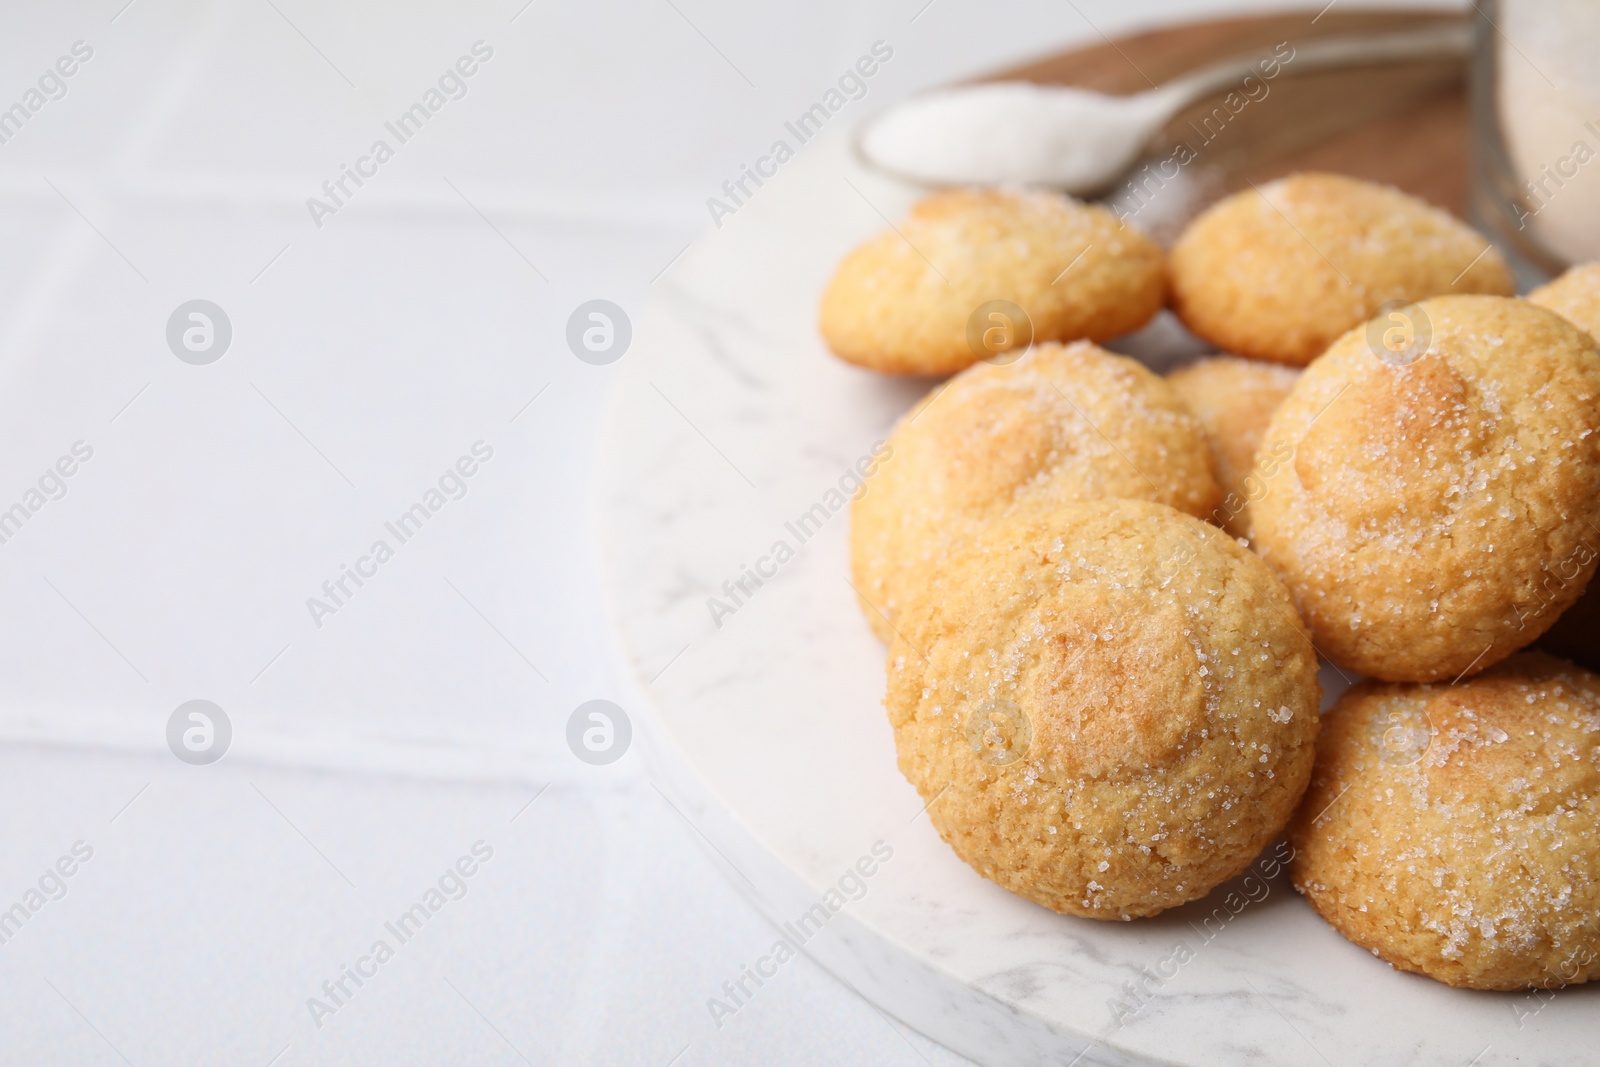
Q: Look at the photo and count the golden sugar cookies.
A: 8